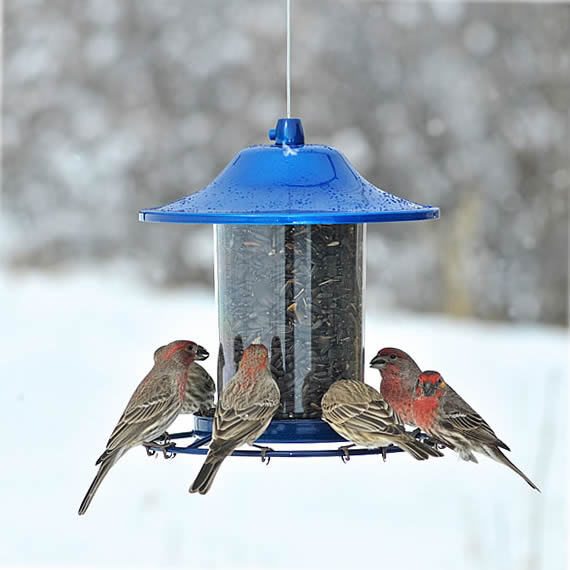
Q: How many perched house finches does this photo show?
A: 6